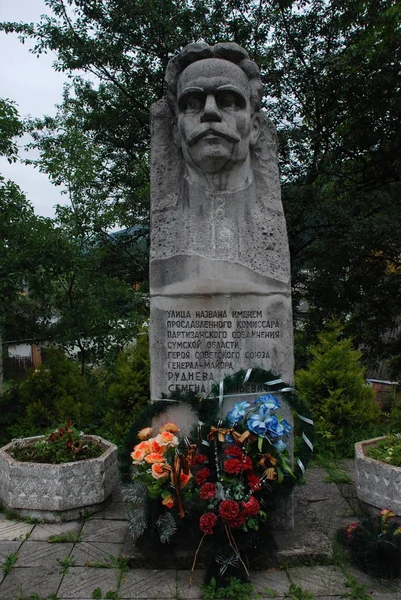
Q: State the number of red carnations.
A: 11